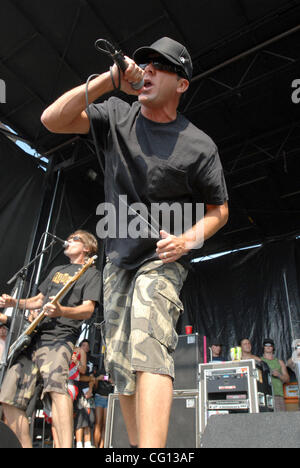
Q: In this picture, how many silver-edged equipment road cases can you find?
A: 2